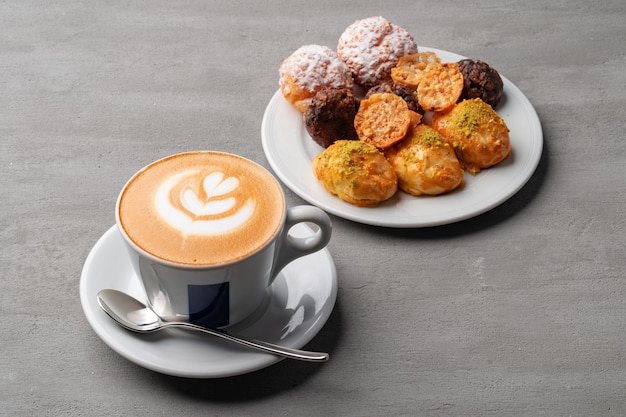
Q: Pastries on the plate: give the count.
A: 11